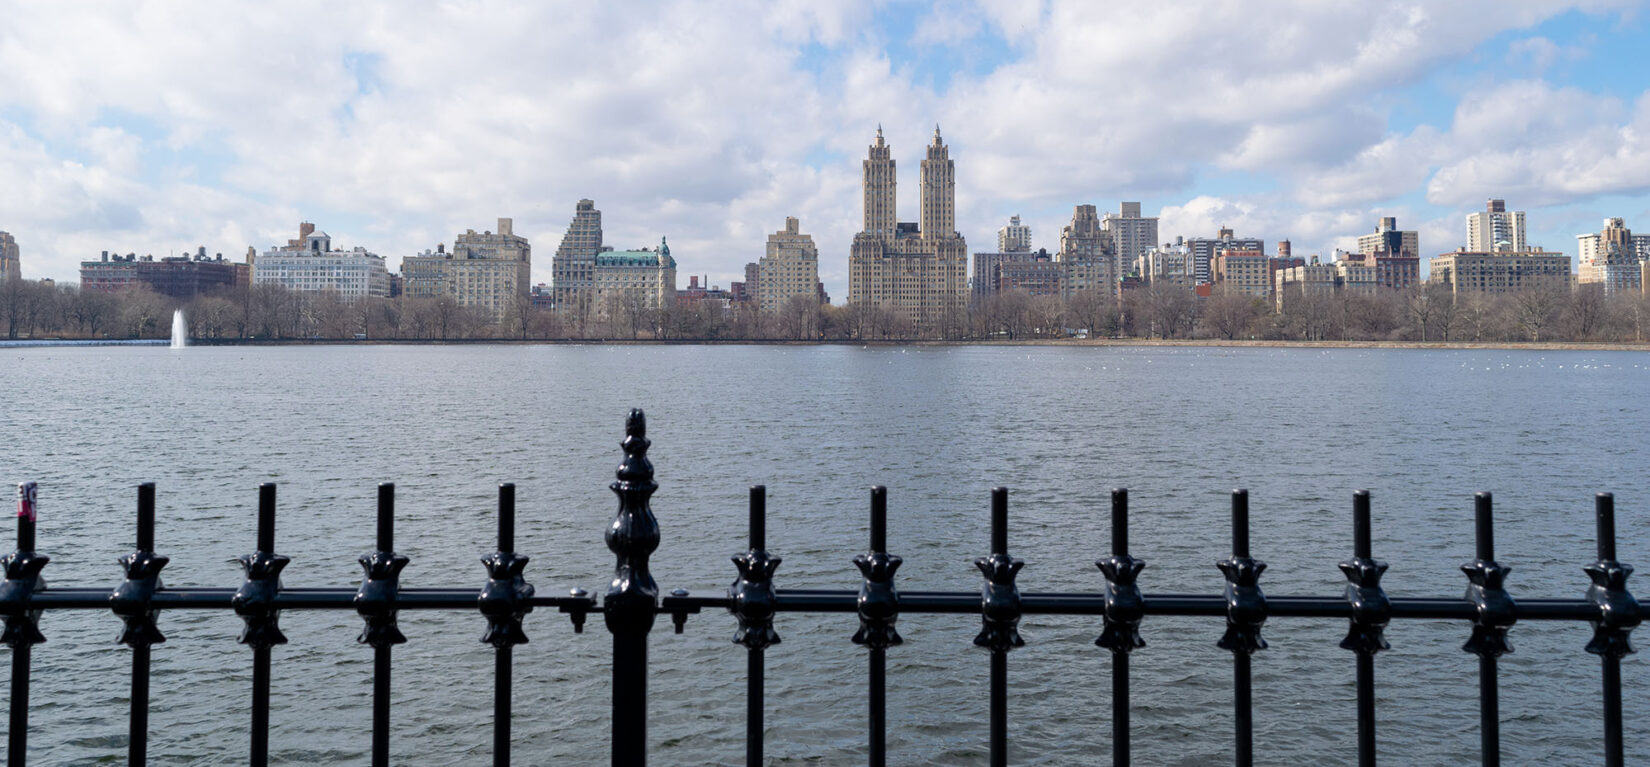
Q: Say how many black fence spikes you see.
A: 14